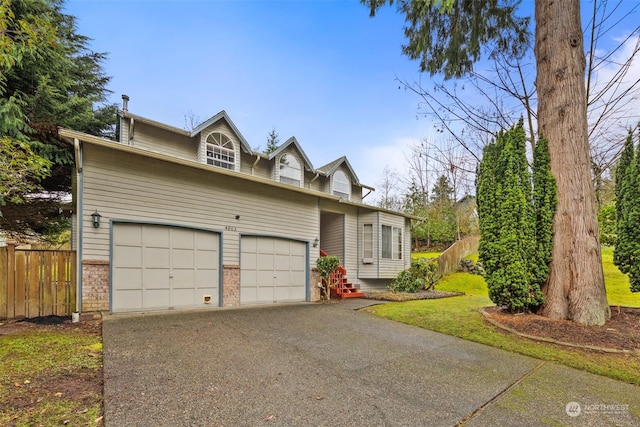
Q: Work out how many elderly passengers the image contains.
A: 0